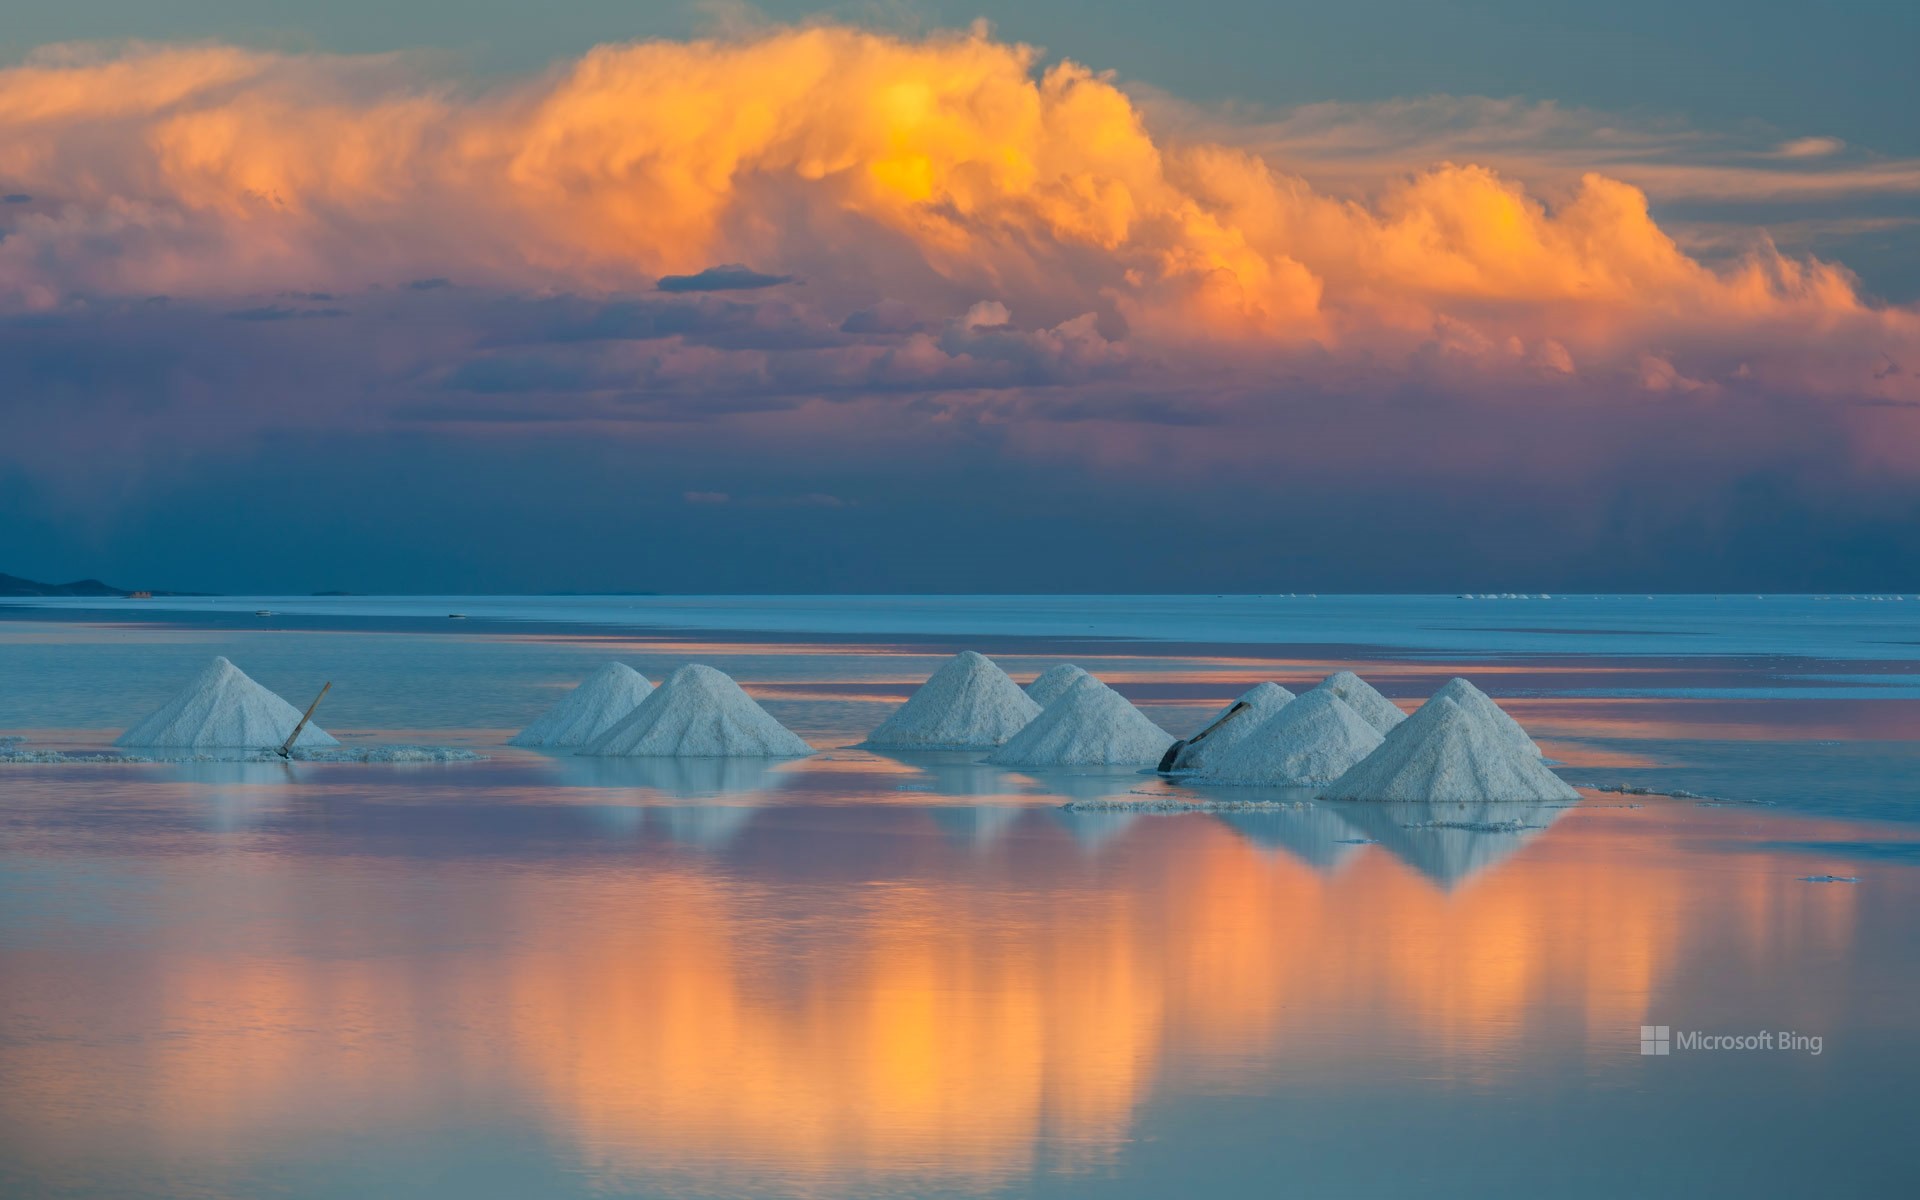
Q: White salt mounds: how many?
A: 11